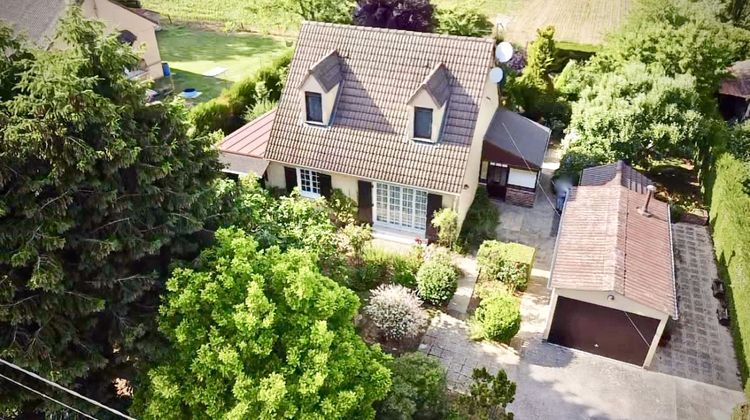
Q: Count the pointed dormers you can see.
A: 2